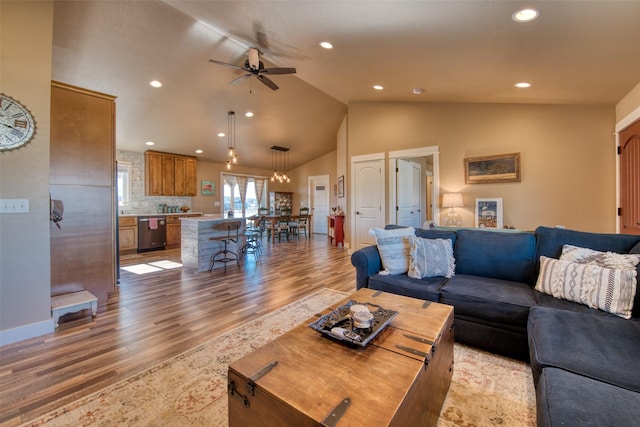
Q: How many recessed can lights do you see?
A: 9